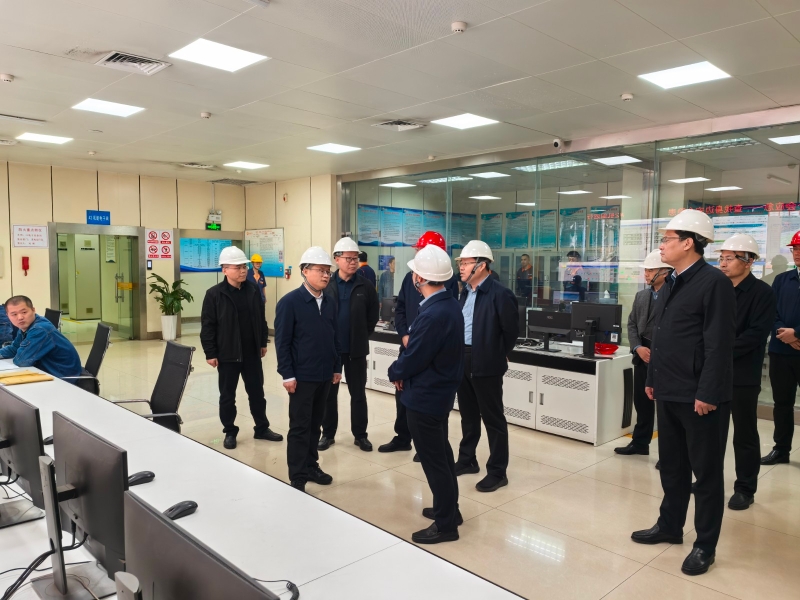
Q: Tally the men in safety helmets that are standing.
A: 11